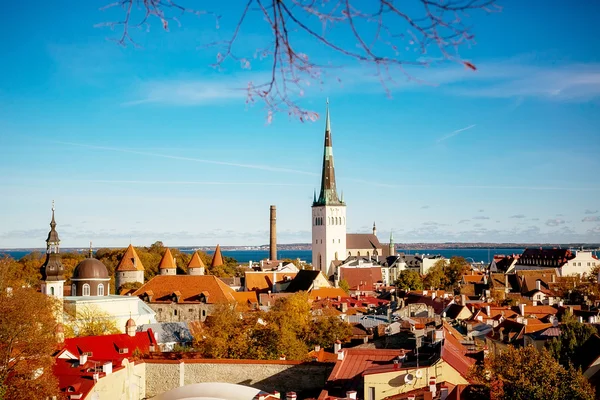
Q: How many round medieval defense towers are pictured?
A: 4